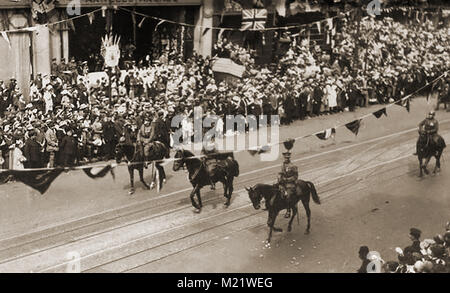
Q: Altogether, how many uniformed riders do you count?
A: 4